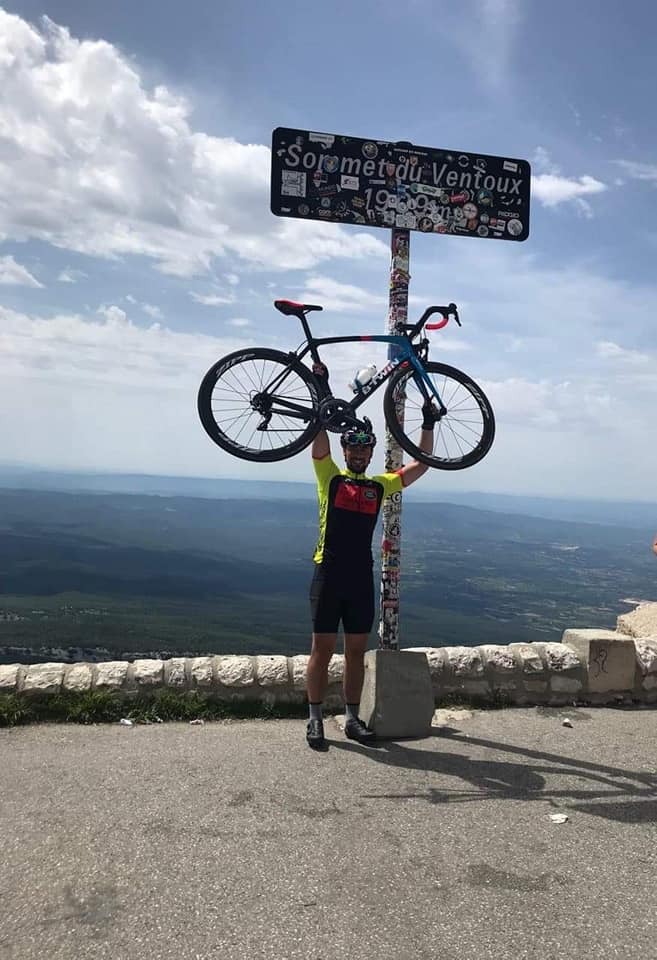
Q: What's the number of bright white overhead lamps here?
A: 0